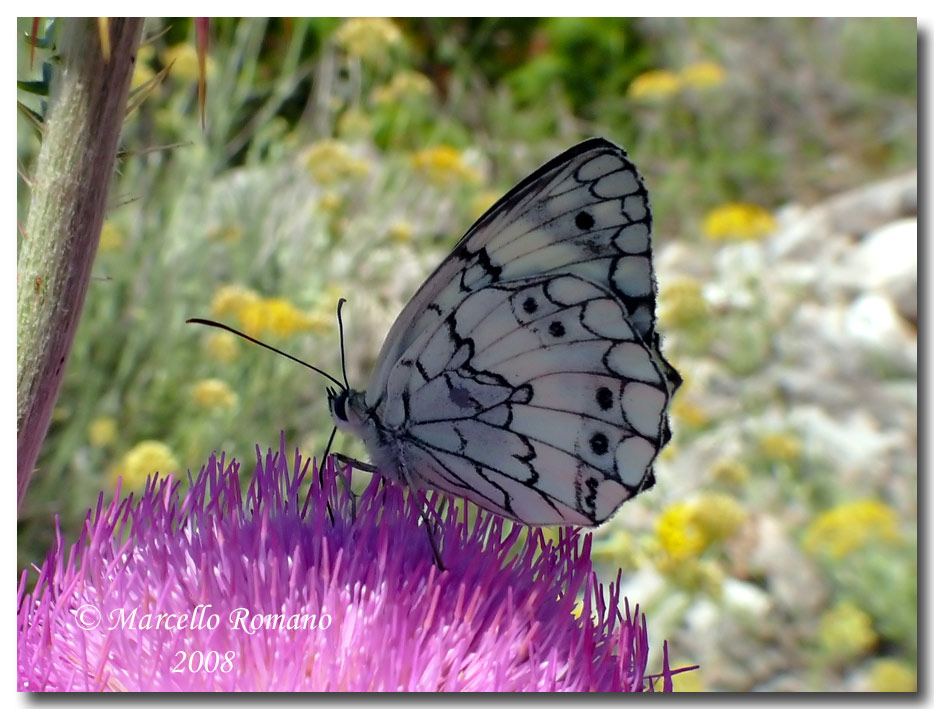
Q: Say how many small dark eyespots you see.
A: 5